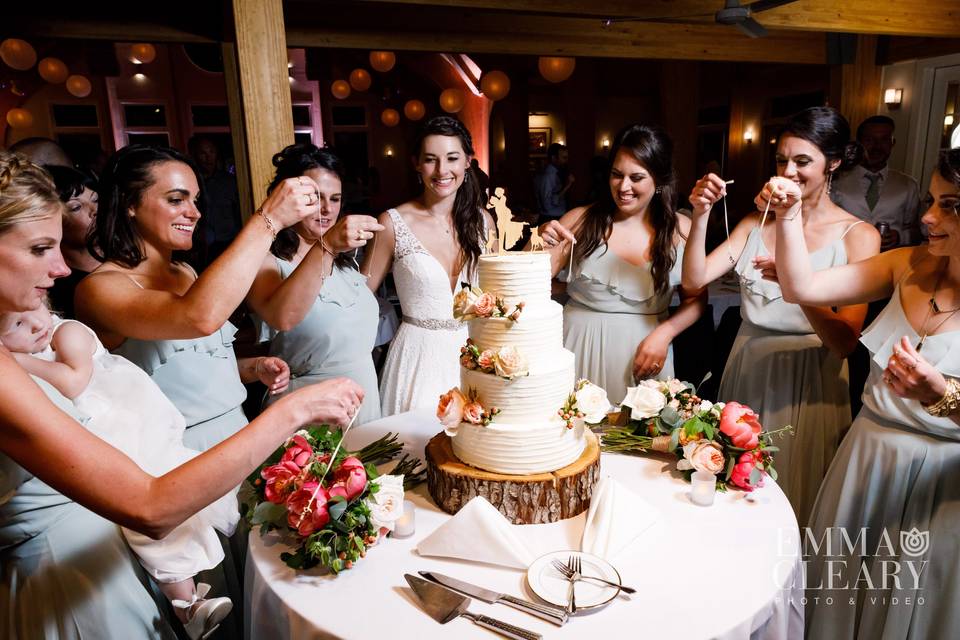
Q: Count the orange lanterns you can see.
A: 13